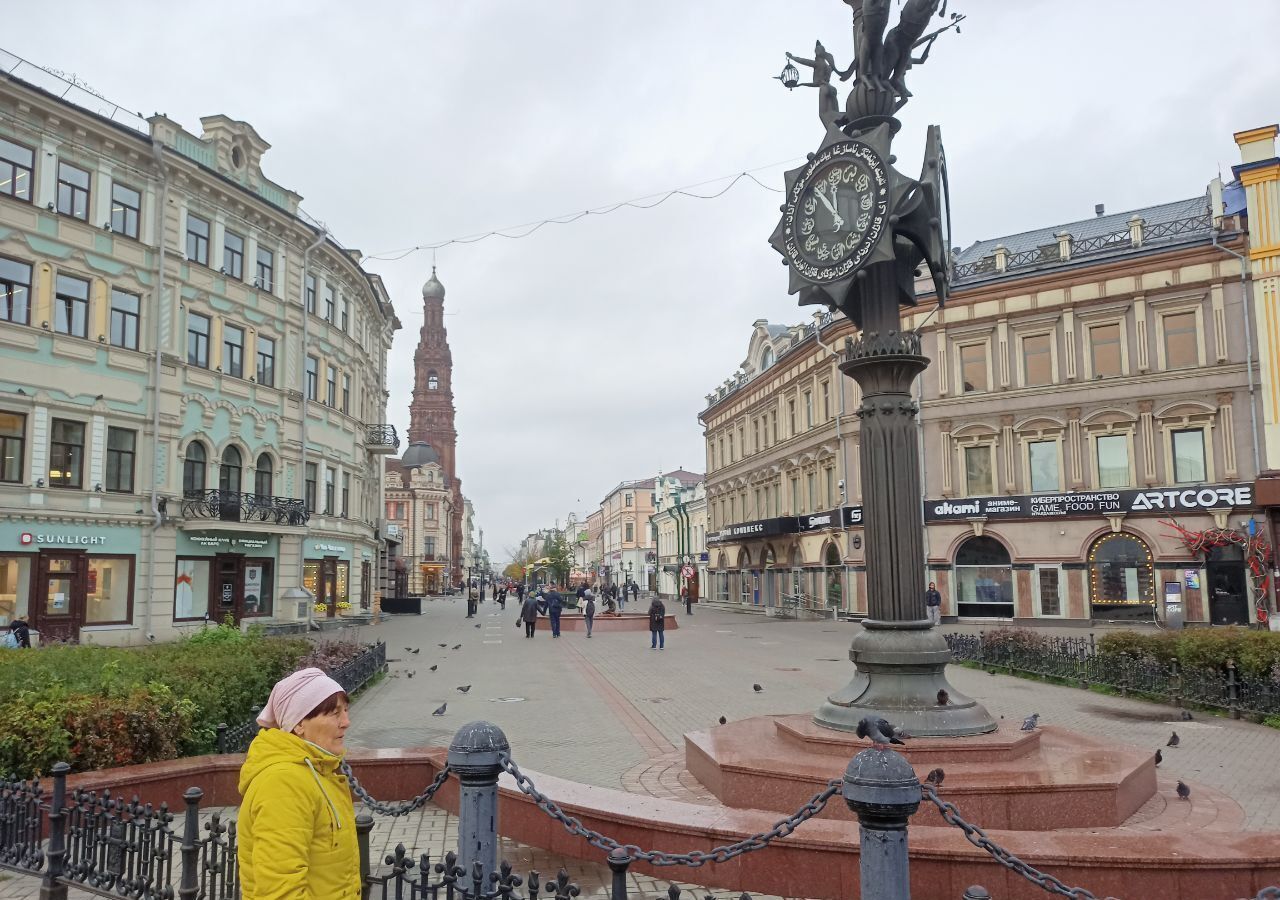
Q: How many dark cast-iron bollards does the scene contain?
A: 2